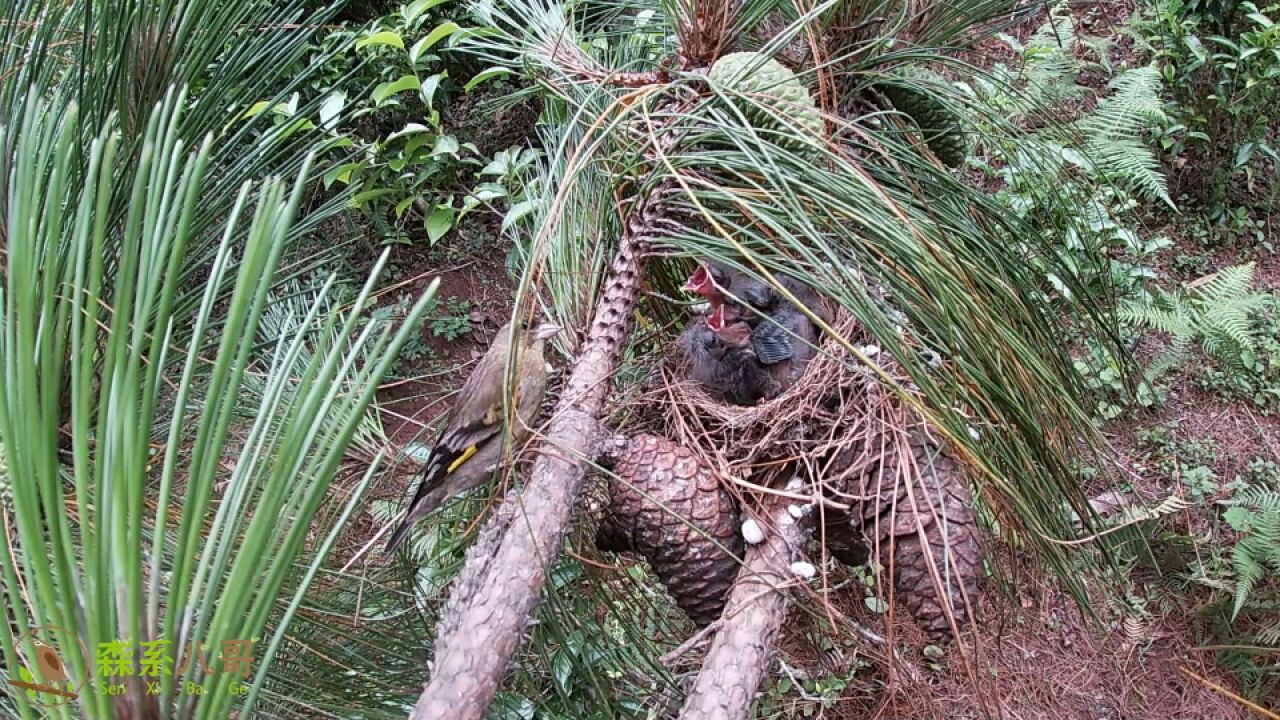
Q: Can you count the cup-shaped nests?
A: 1